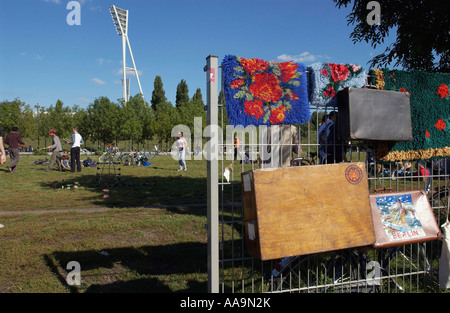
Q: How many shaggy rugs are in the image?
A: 3